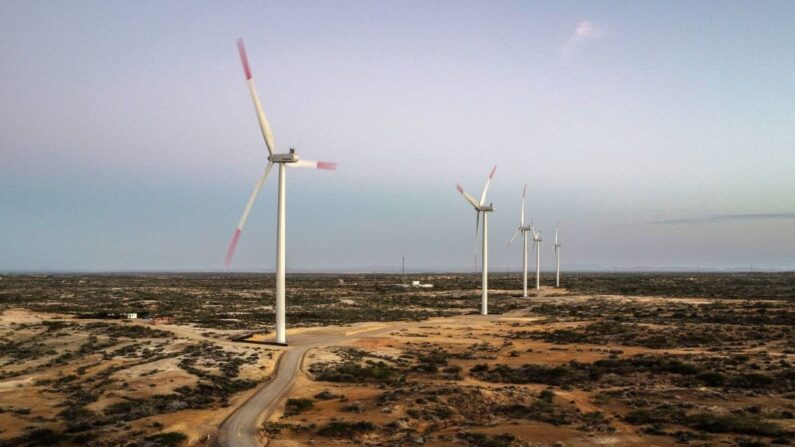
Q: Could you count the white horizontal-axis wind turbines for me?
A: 5